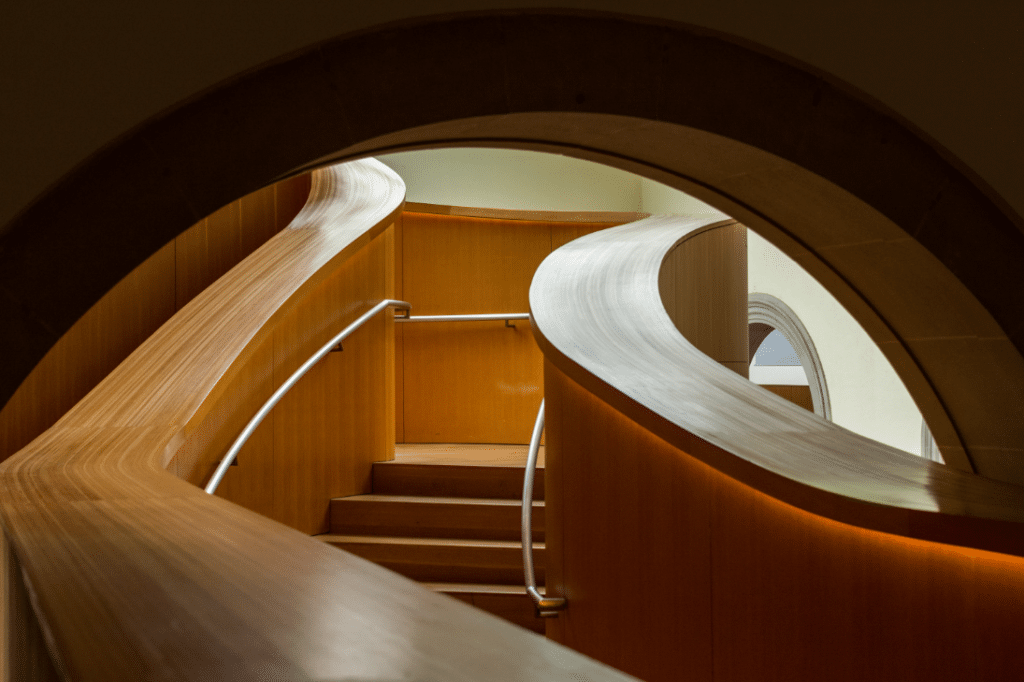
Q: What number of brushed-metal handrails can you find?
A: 3